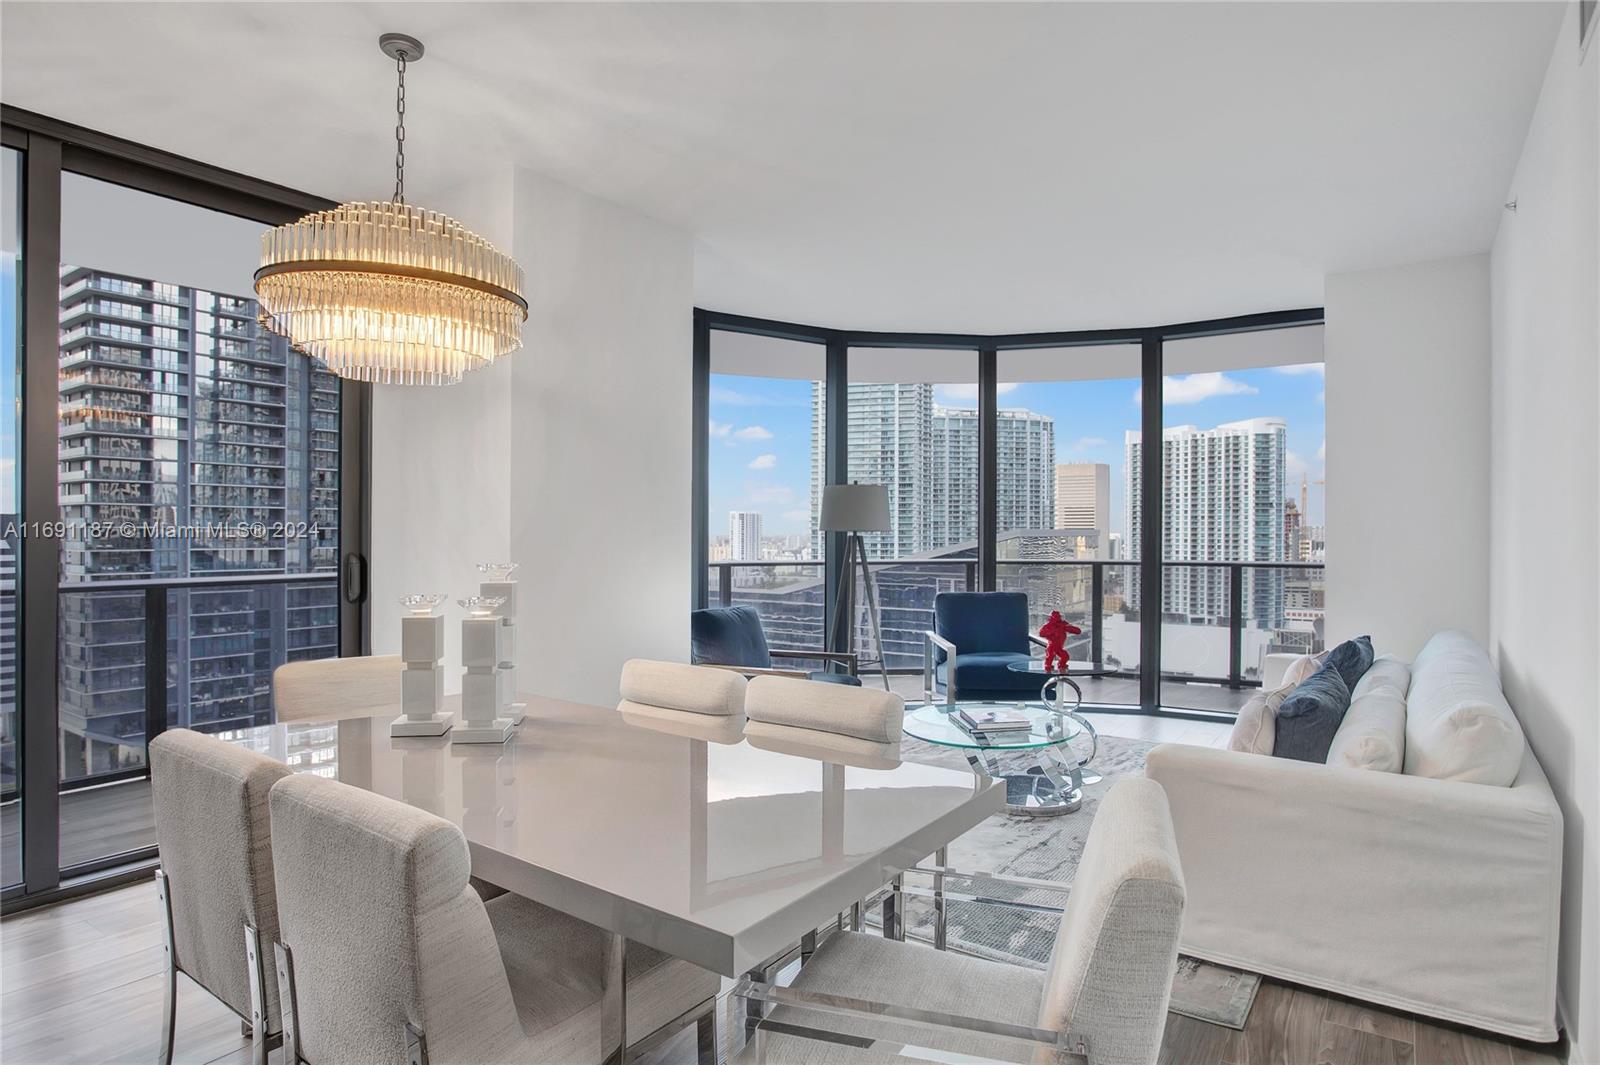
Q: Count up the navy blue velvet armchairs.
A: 2